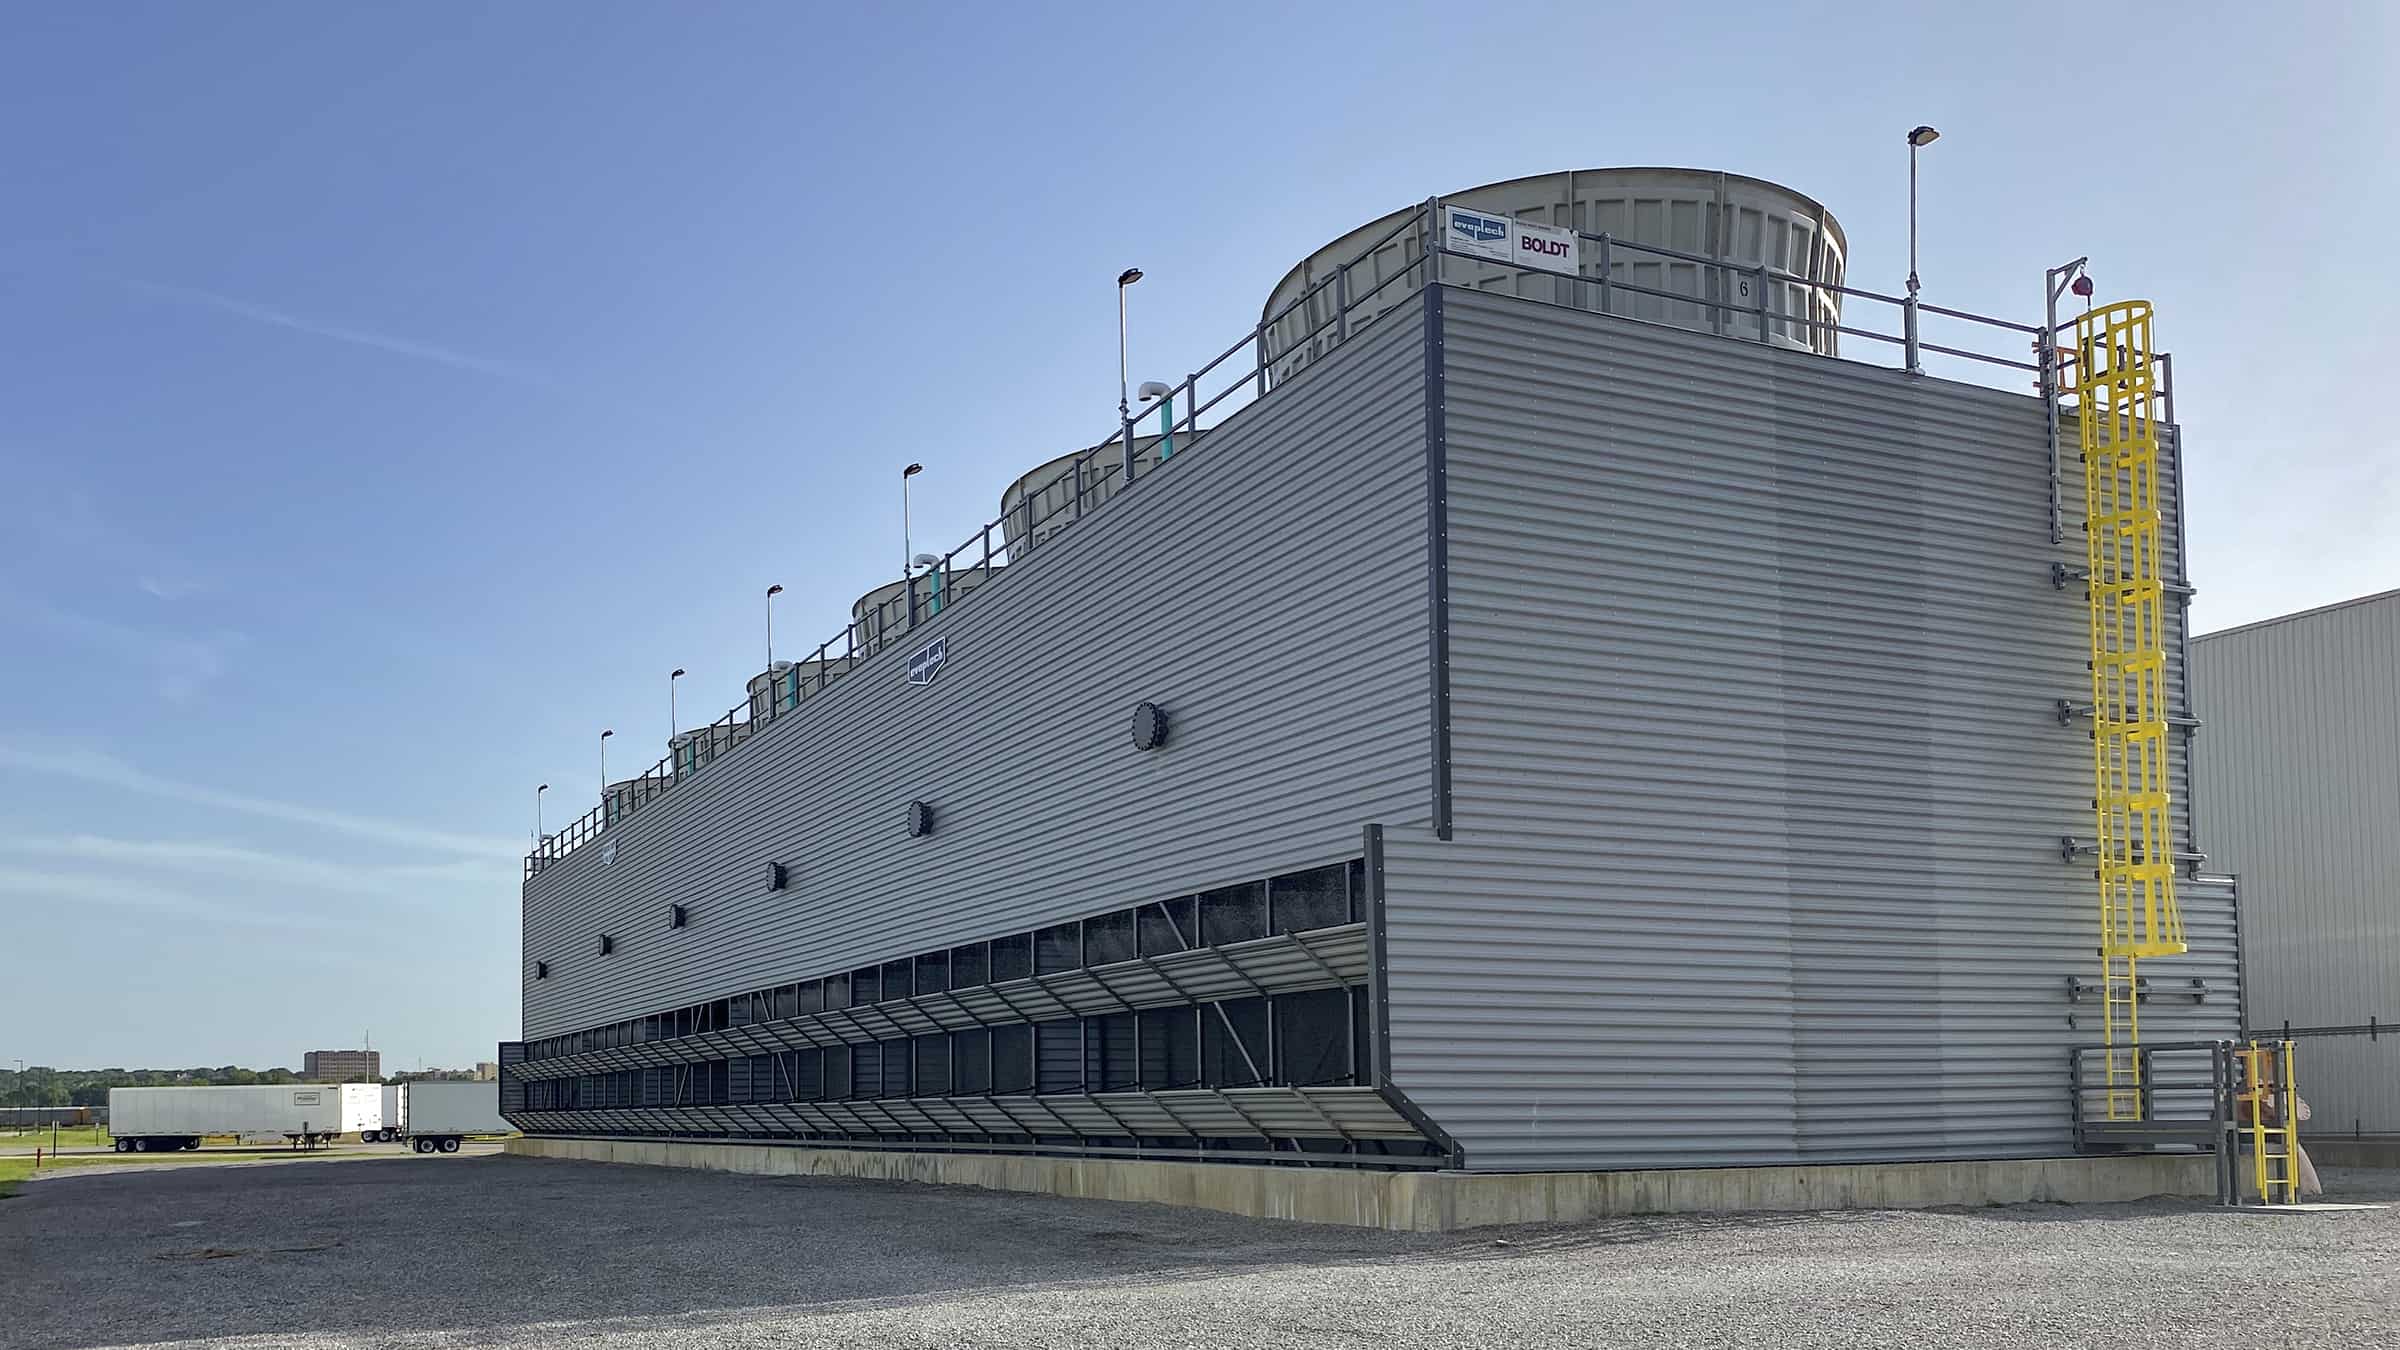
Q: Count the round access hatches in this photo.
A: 6